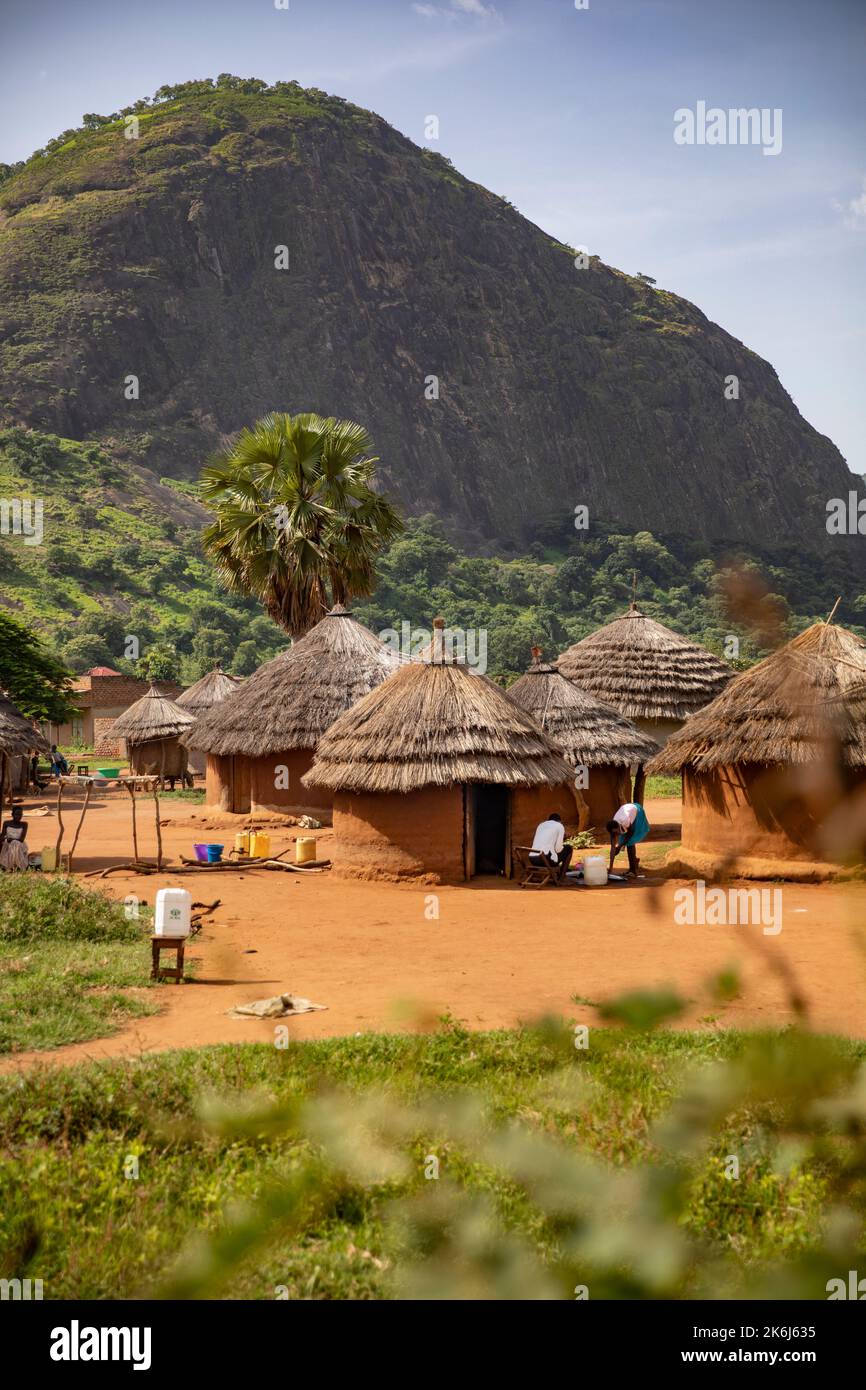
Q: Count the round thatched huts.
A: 8